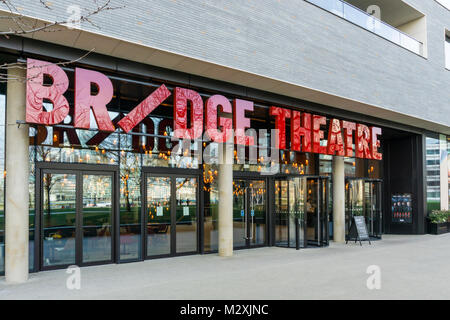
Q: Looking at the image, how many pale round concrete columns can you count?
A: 3